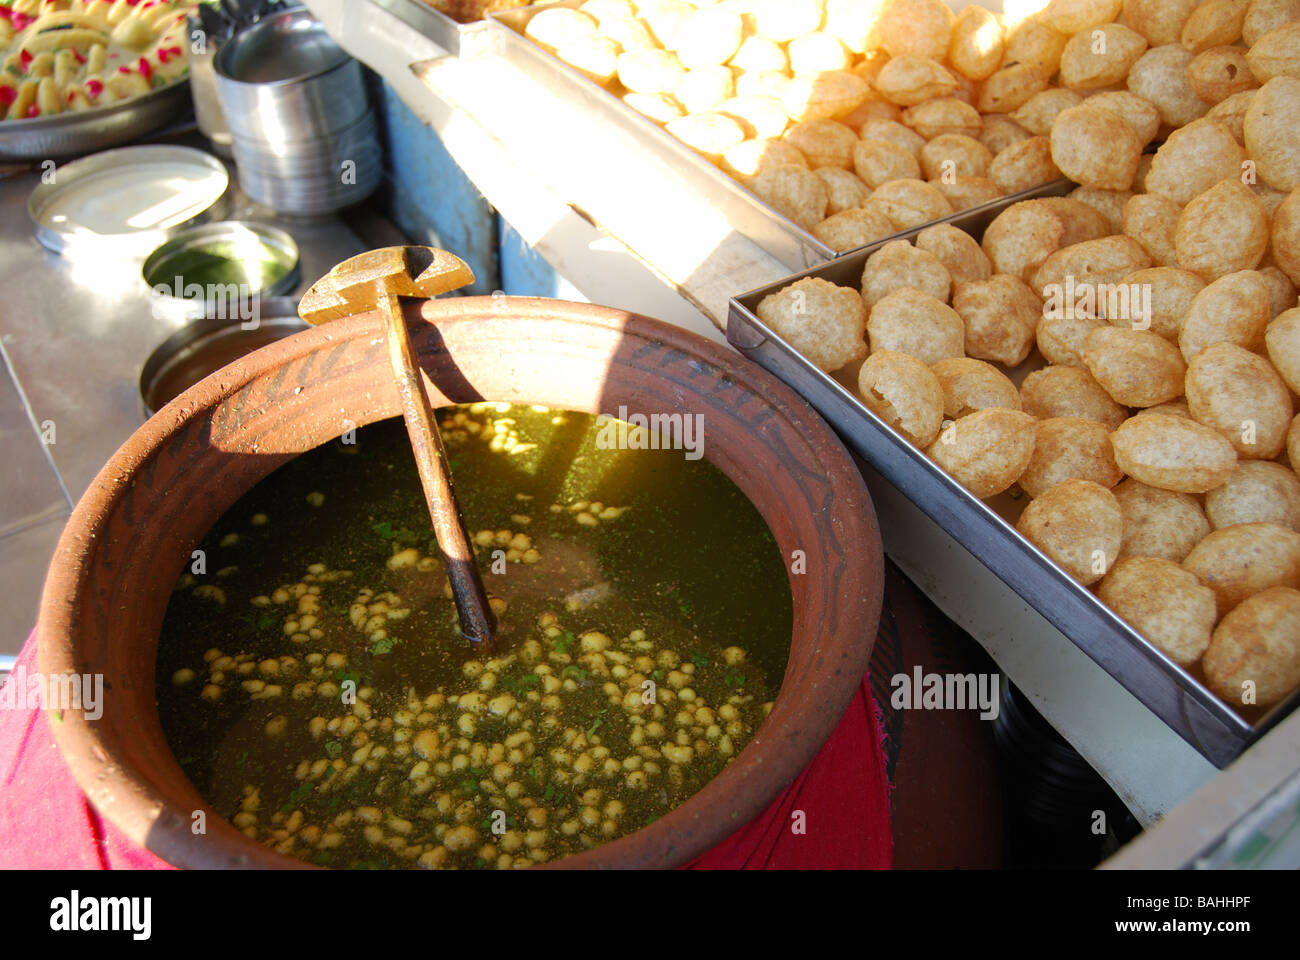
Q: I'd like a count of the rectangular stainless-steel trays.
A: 3